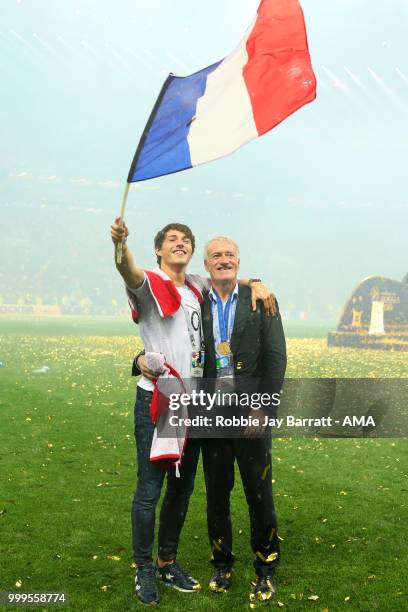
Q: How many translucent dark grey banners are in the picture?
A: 1